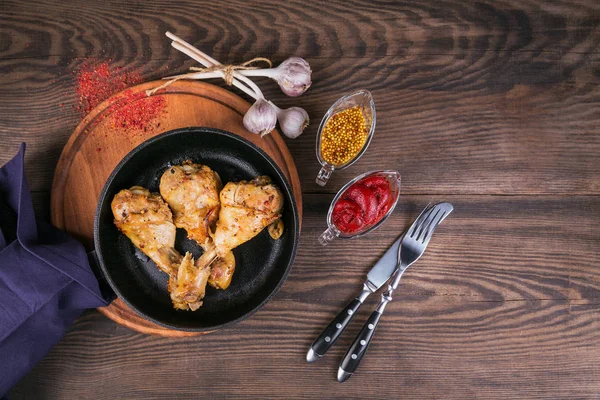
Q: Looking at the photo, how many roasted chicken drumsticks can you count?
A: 3